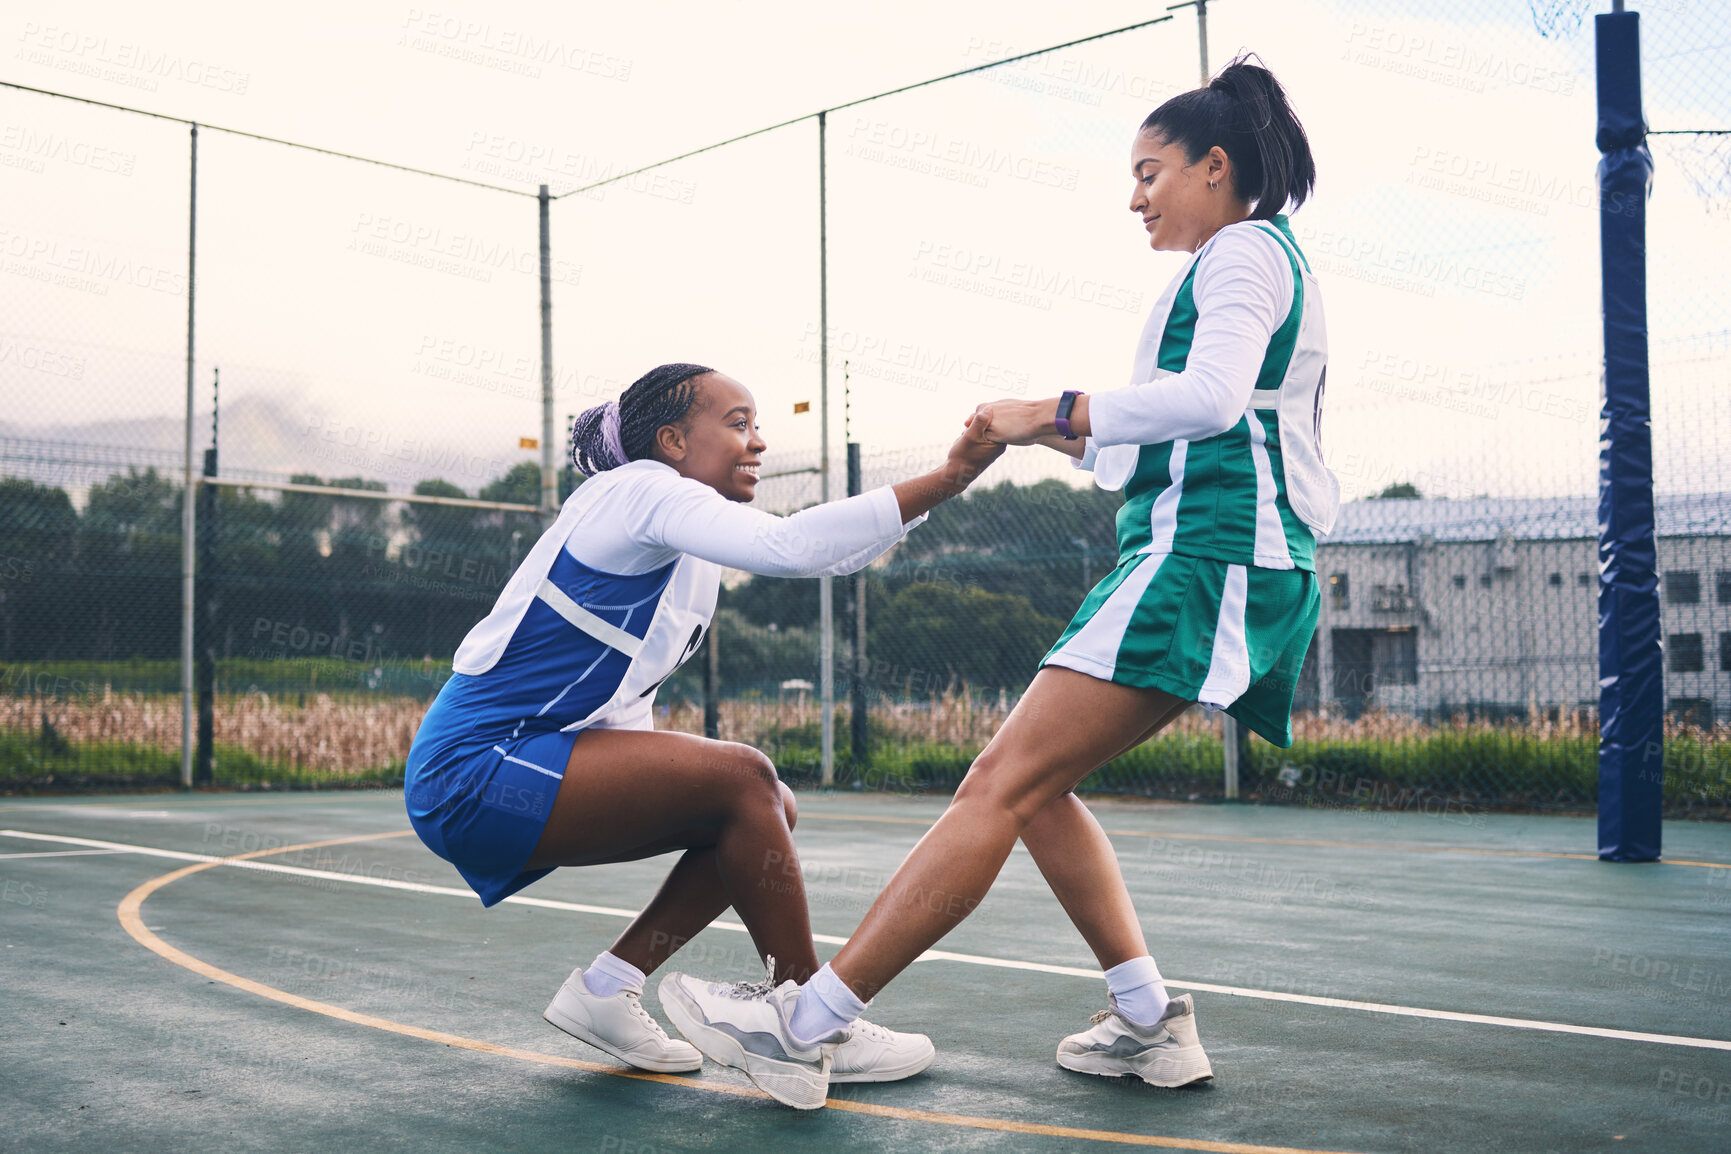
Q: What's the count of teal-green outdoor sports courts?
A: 1